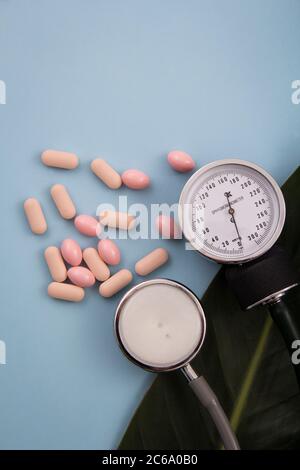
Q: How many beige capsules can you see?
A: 10